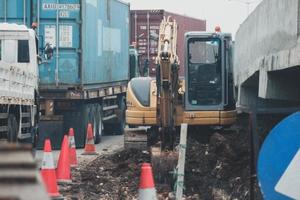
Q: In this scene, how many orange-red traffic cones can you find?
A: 5